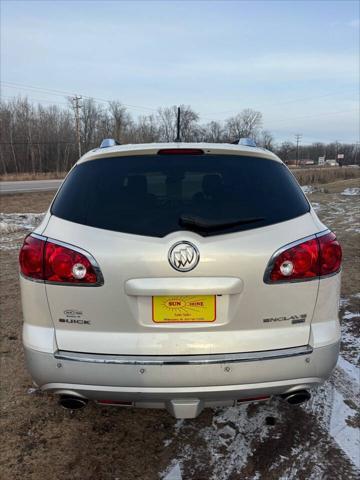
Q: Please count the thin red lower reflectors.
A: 2